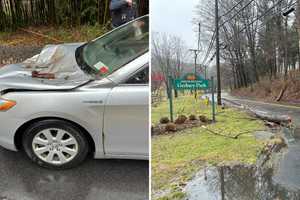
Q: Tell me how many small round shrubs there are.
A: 5